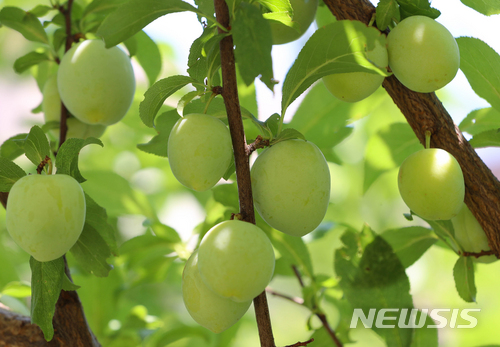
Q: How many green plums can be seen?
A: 13